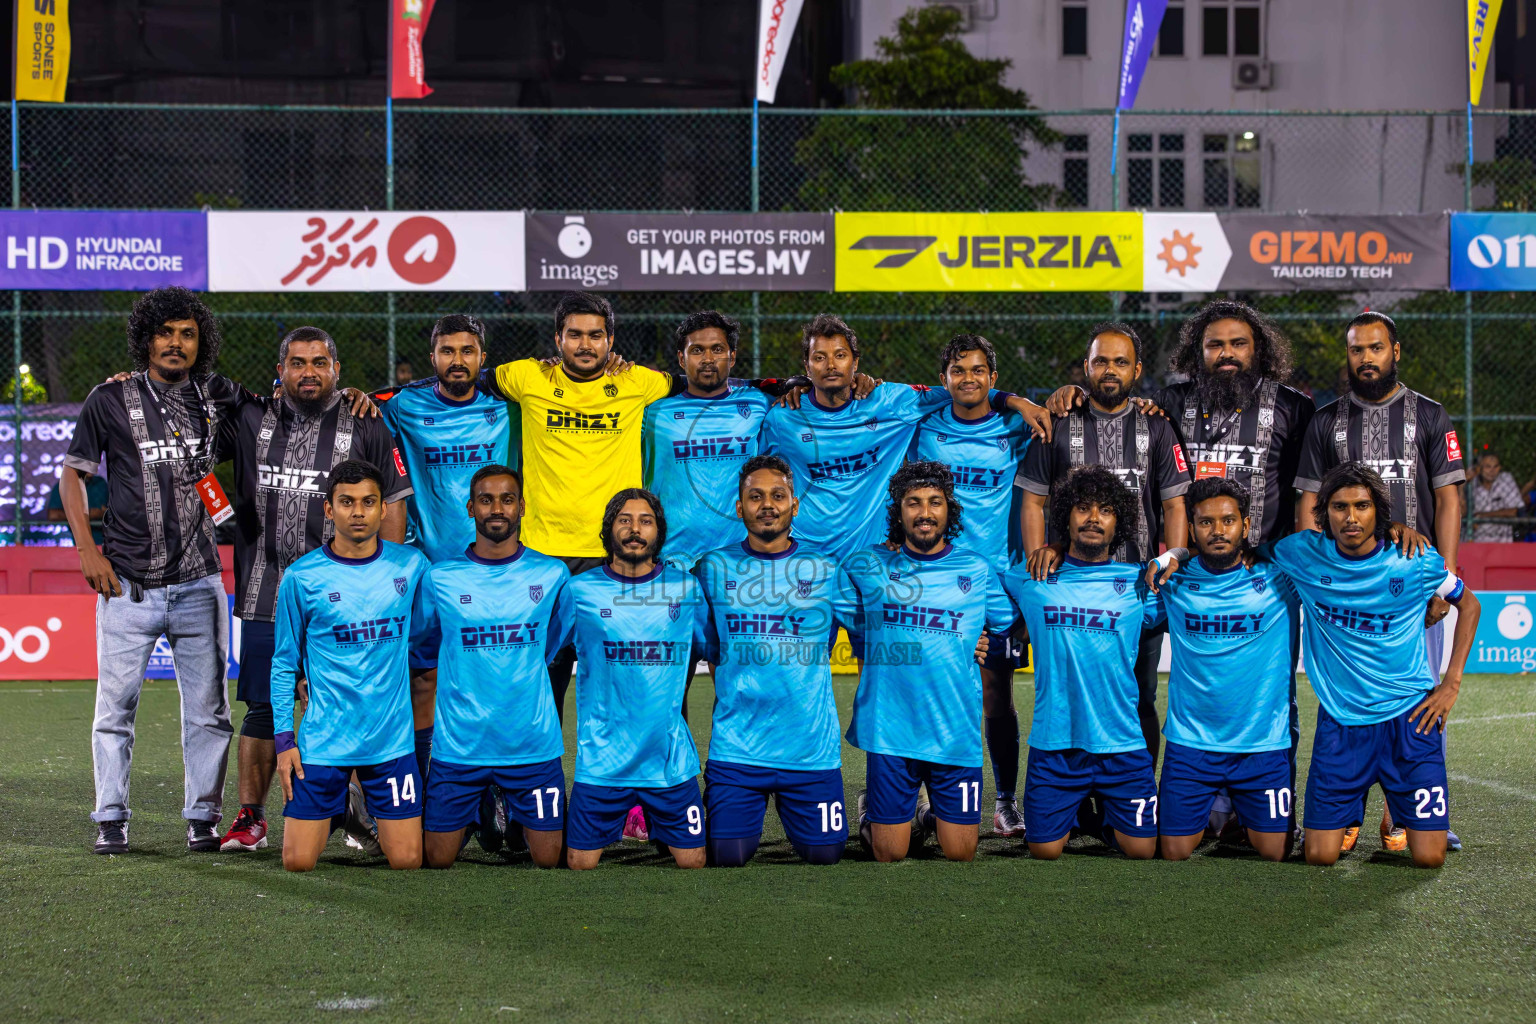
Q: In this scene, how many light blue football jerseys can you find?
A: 12